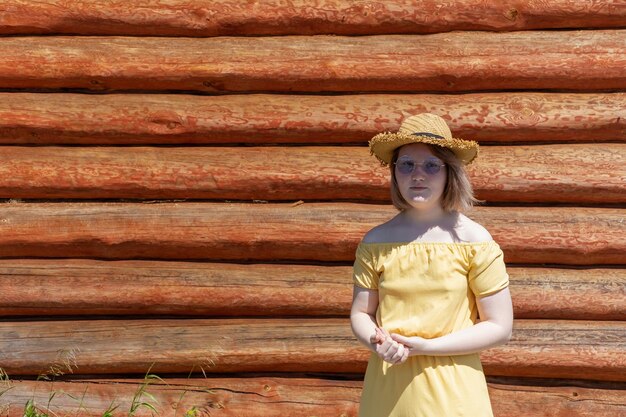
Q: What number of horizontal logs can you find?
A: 8